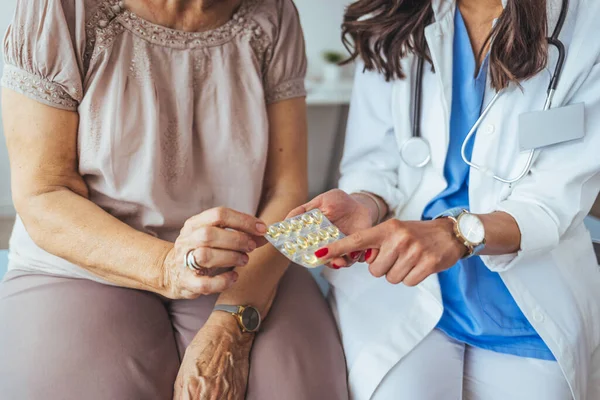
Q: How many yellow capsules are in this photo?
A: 11